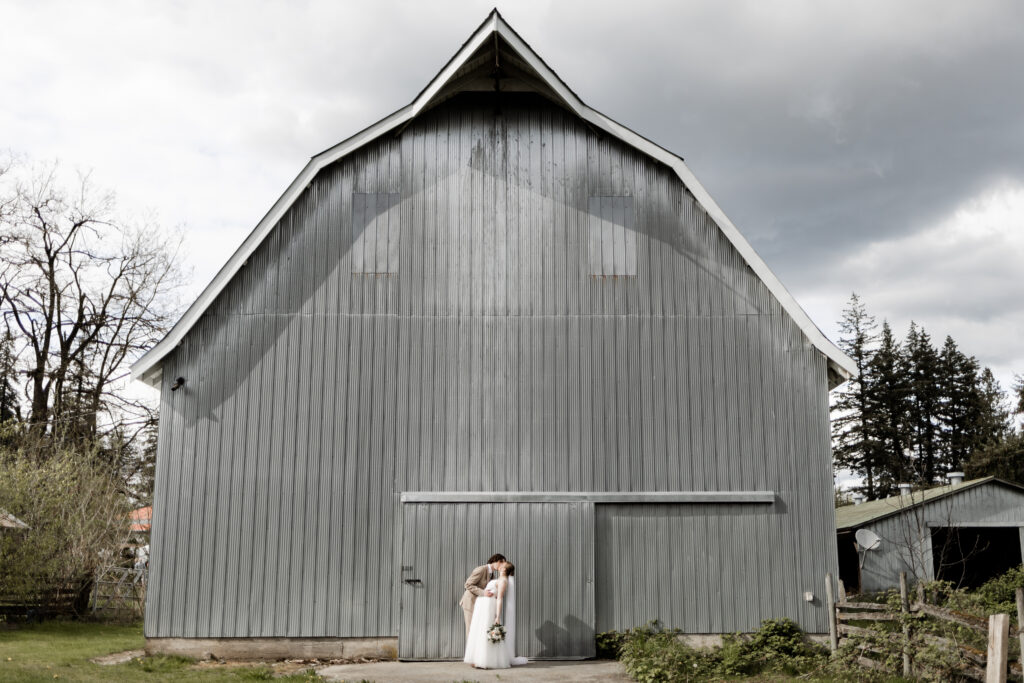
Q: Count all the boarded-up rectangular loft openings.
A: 2